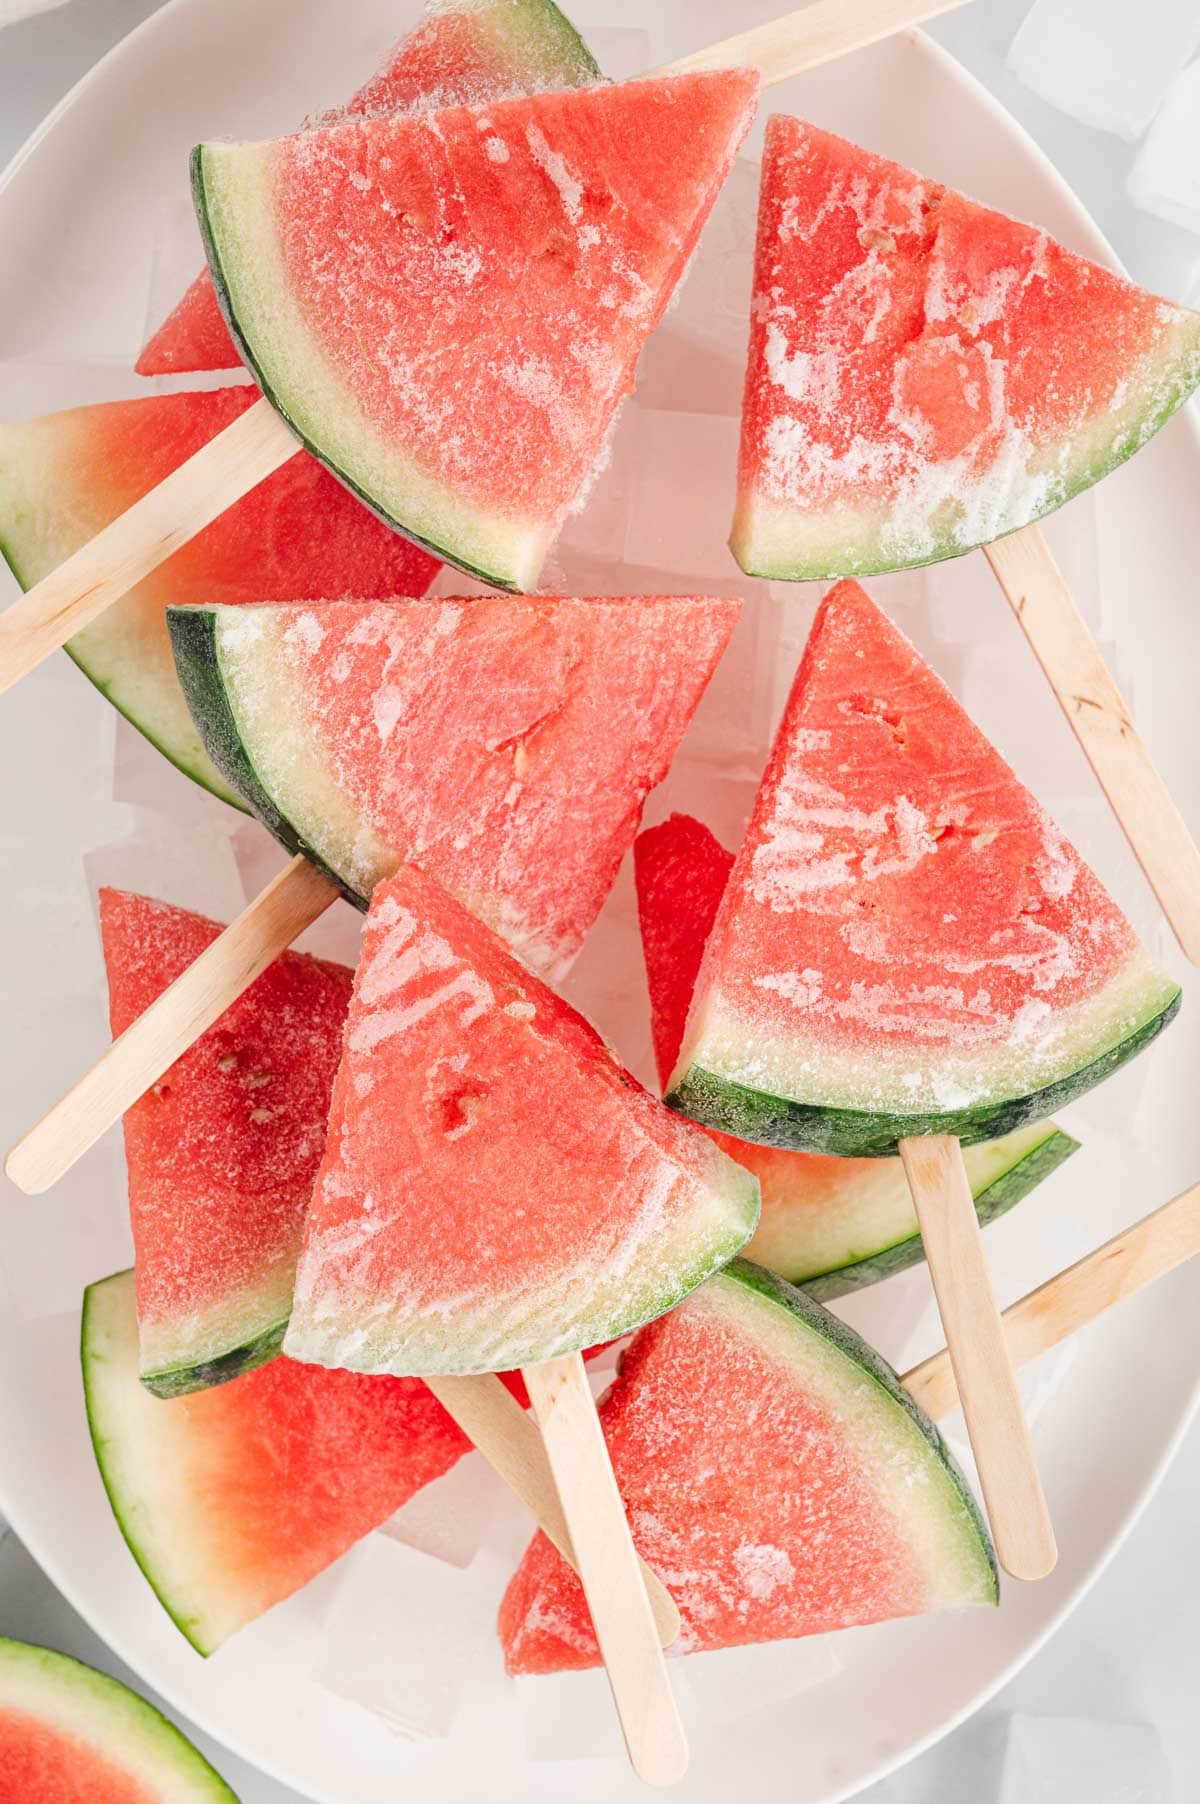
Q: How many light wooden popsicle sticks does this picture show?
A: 8